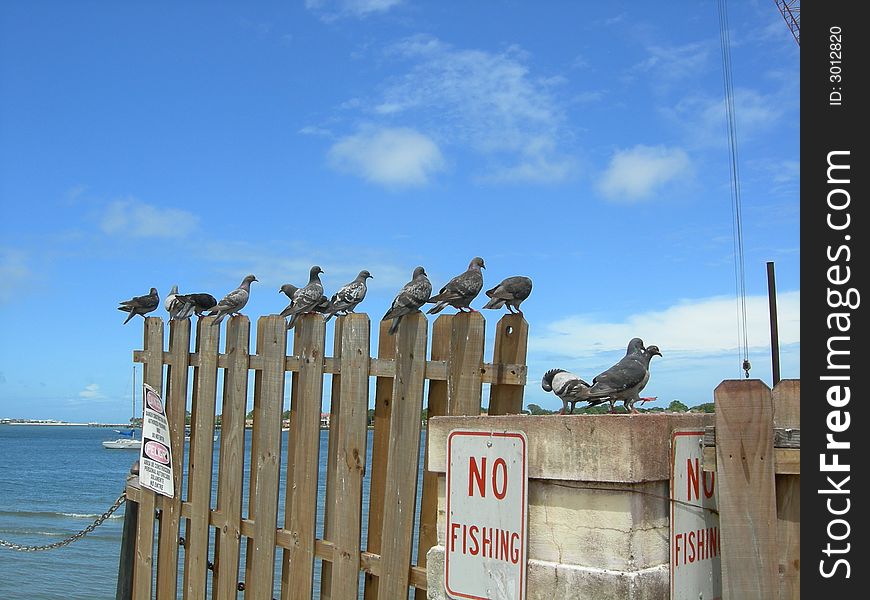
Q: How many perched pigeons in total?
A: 13